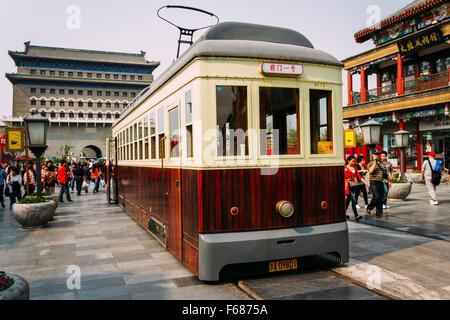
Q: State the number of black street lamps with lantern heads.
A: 3